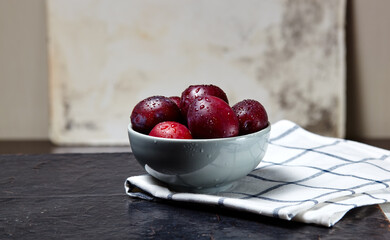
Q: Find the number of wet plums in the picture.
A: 6